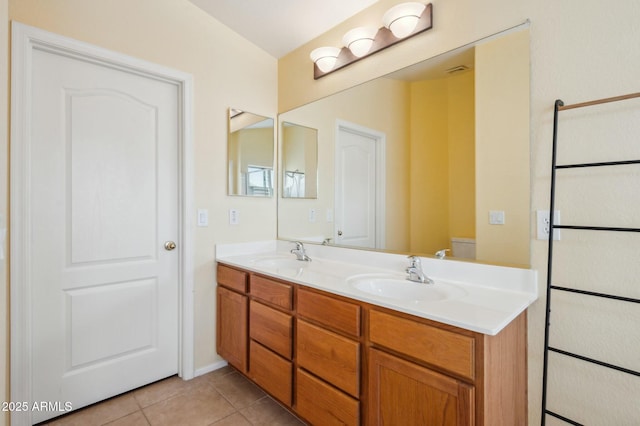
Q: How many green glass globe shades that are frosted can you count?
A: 0